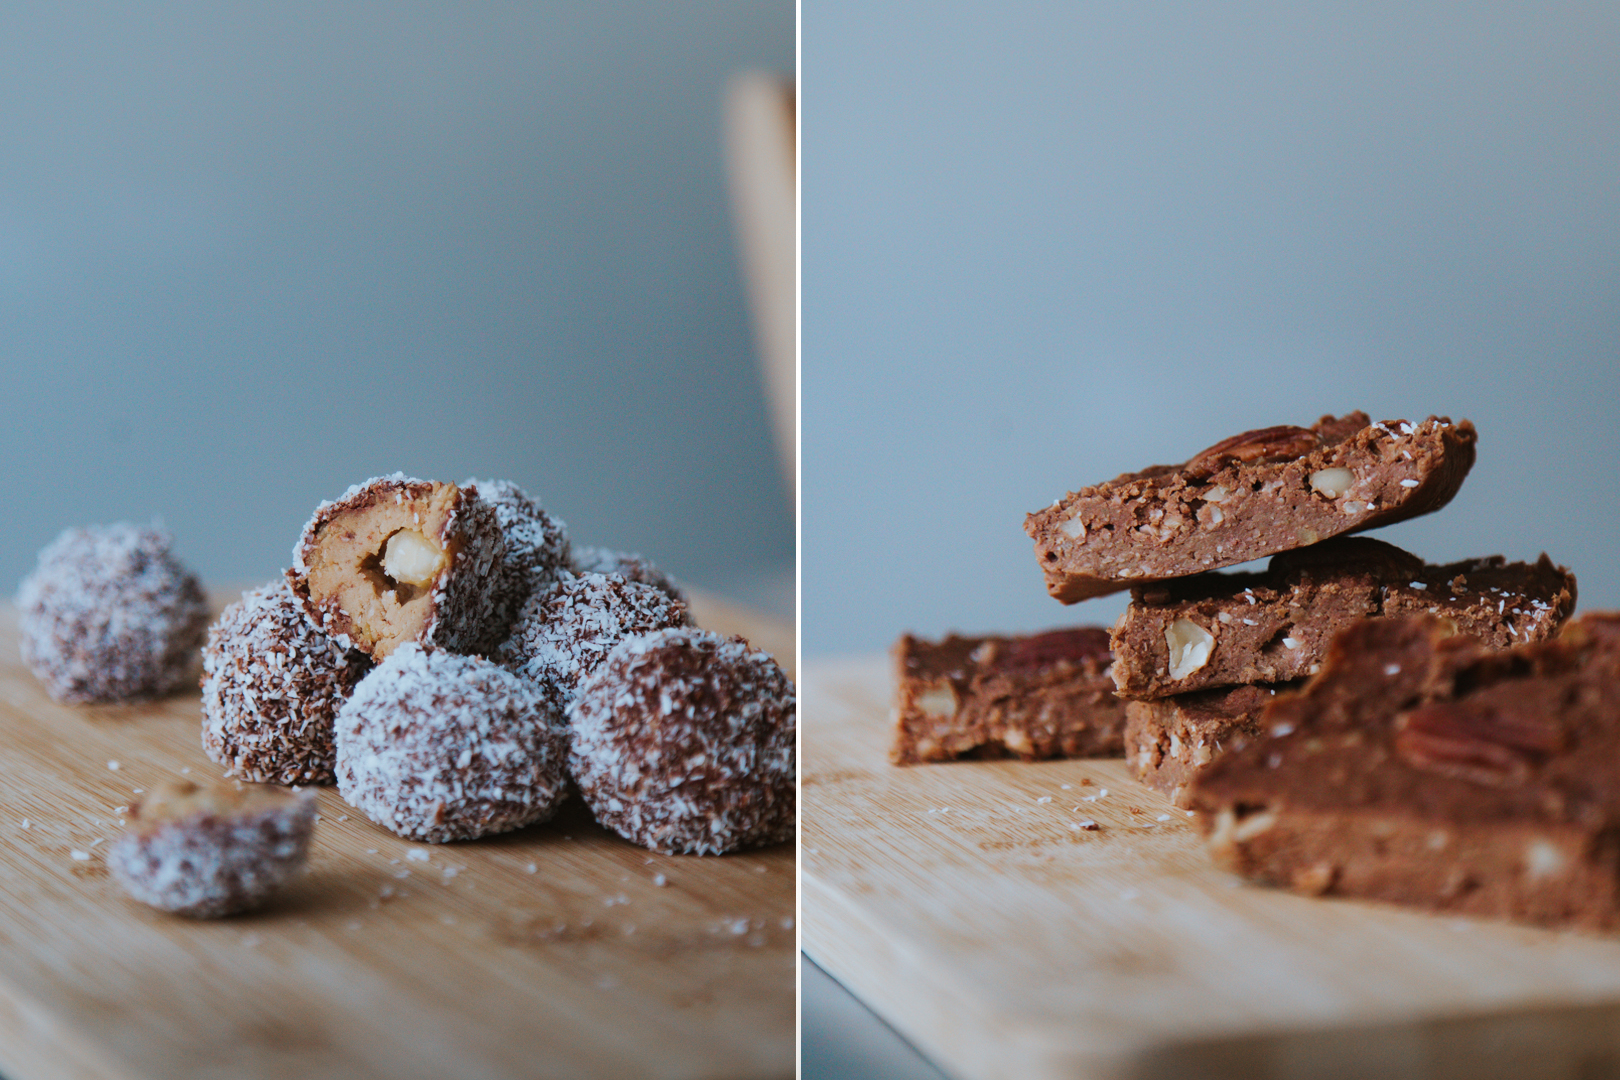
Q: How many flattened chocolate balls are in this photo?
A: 0